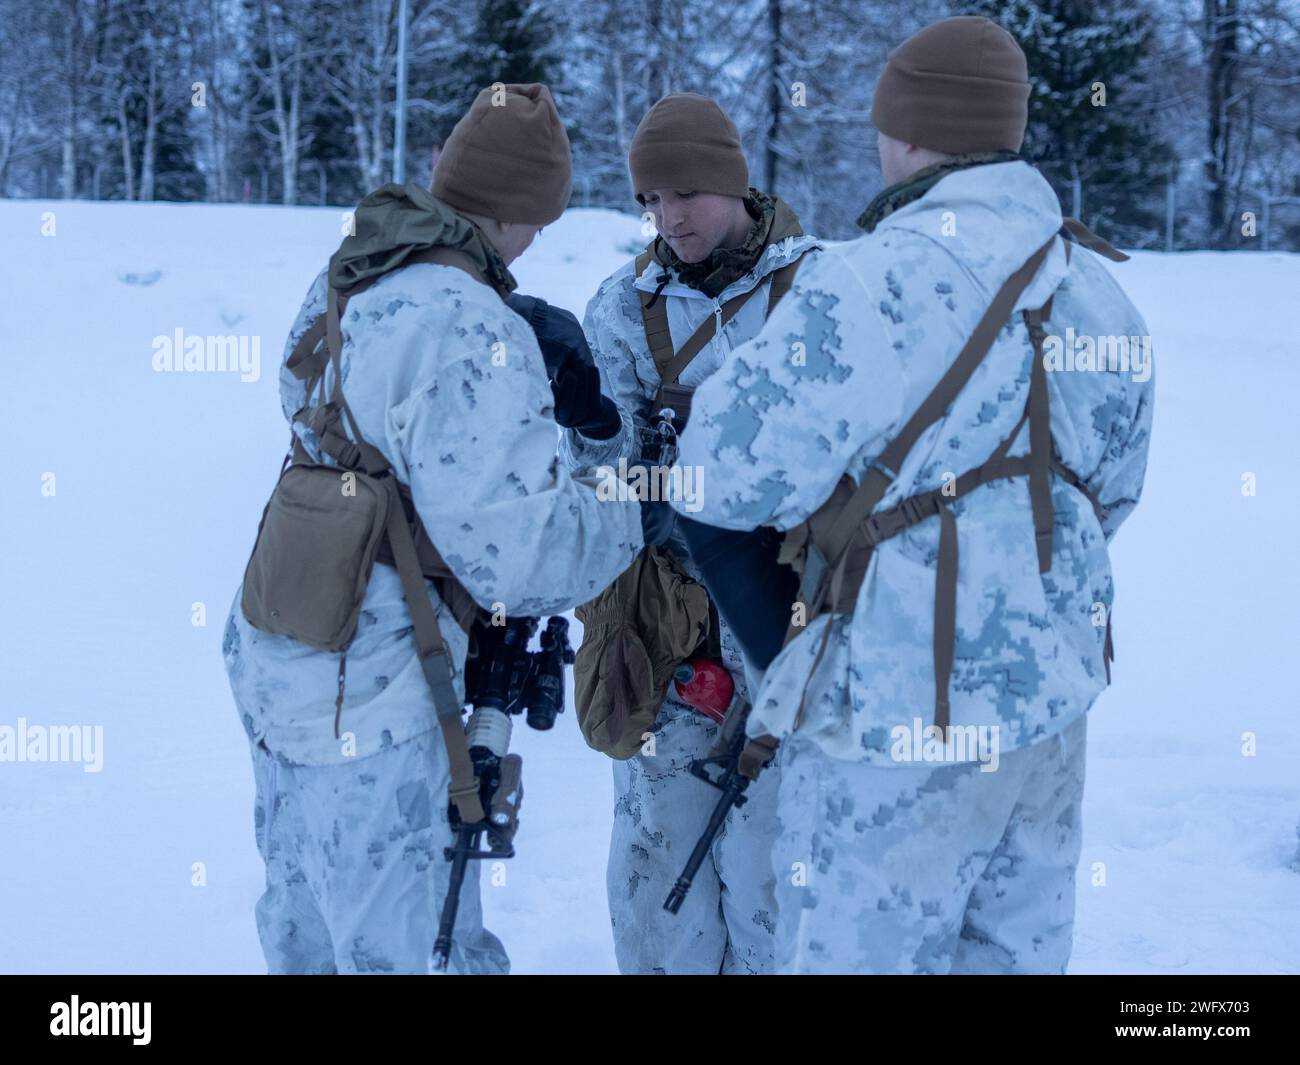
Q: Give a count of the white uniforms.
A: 3